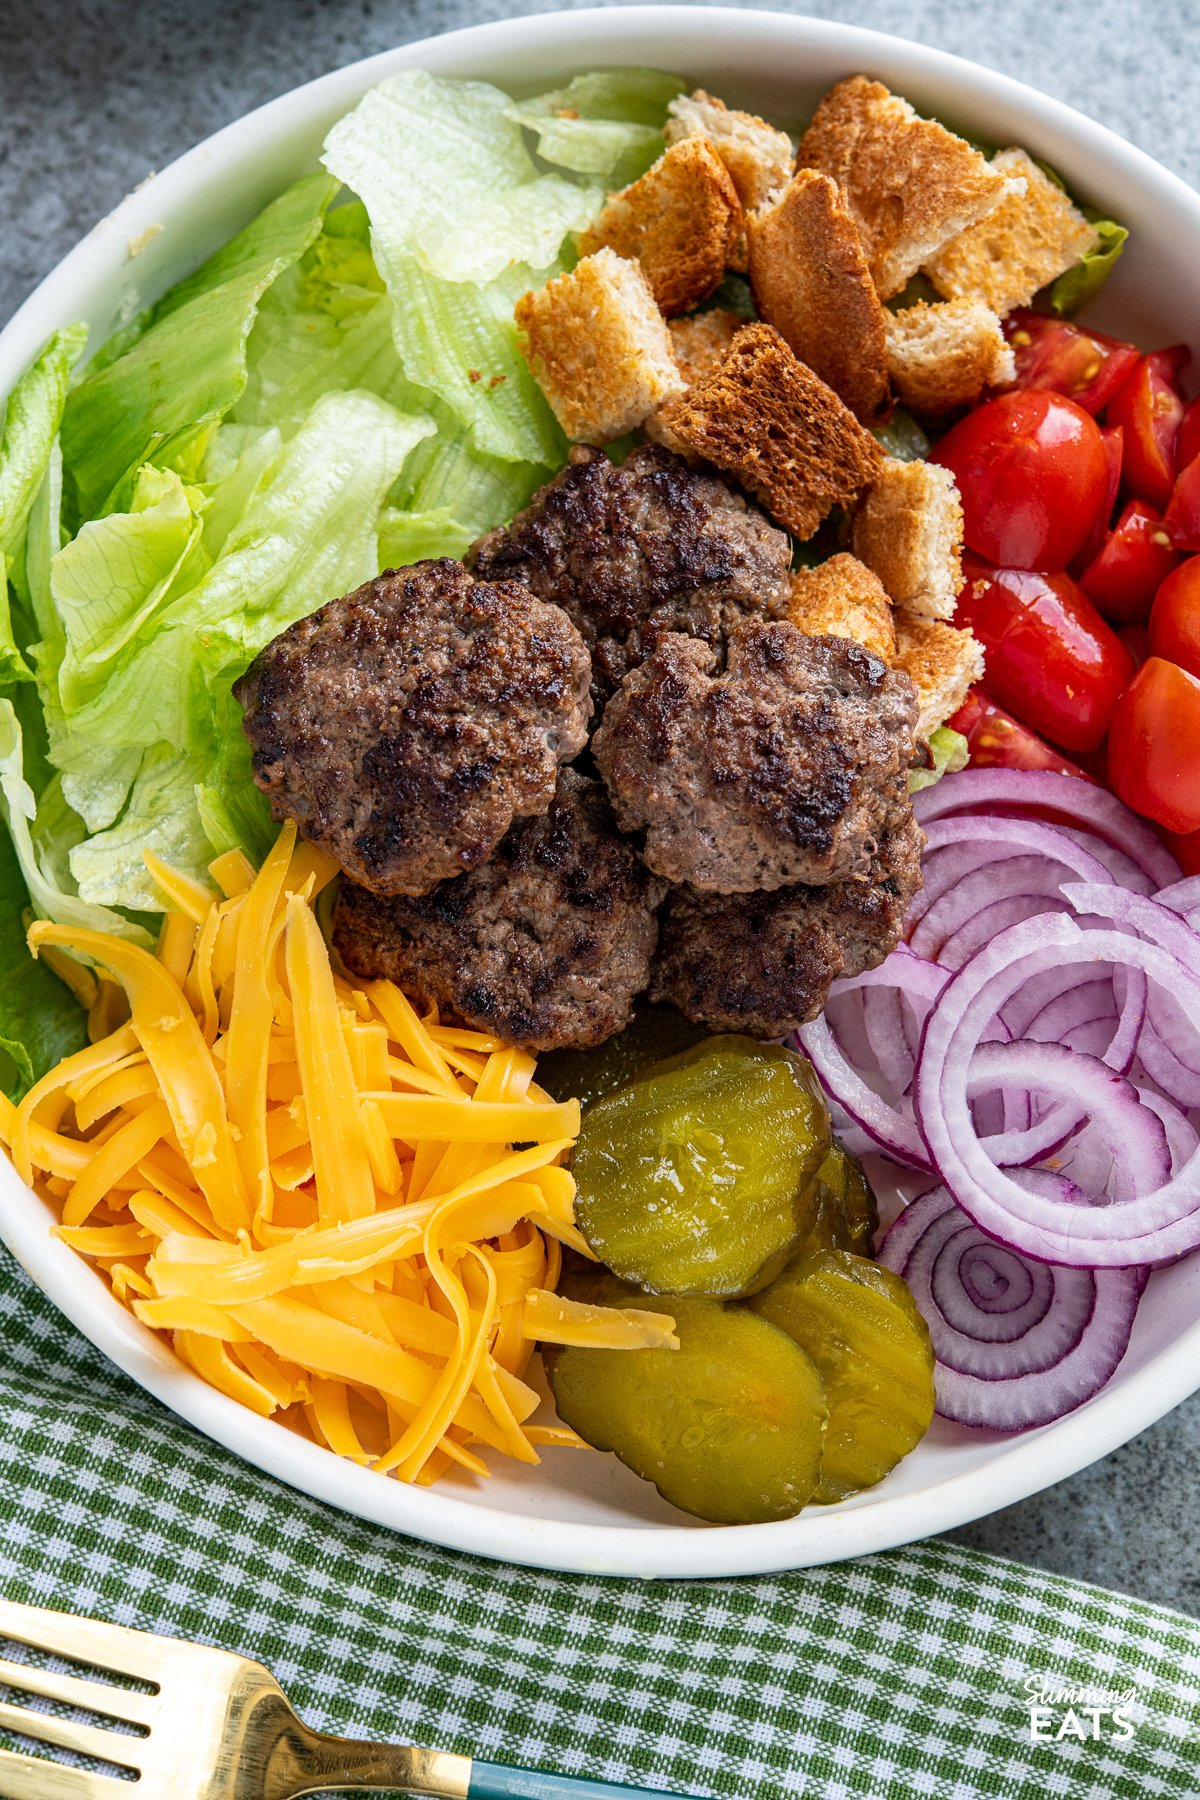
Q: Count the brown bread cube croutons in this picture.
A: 12